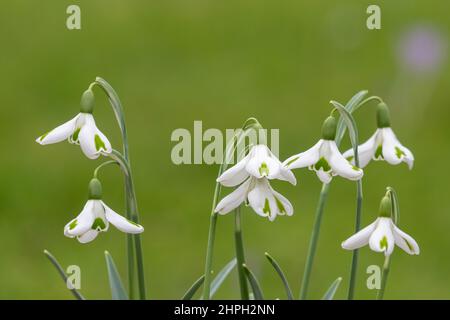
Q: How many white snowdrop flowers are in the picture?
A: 7